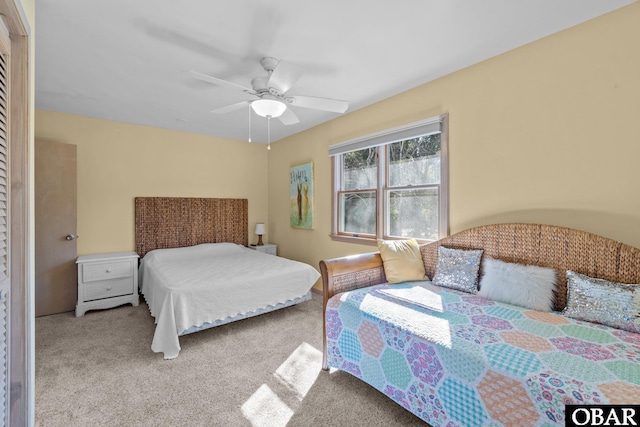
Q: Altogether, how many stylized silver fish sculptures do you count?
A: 0